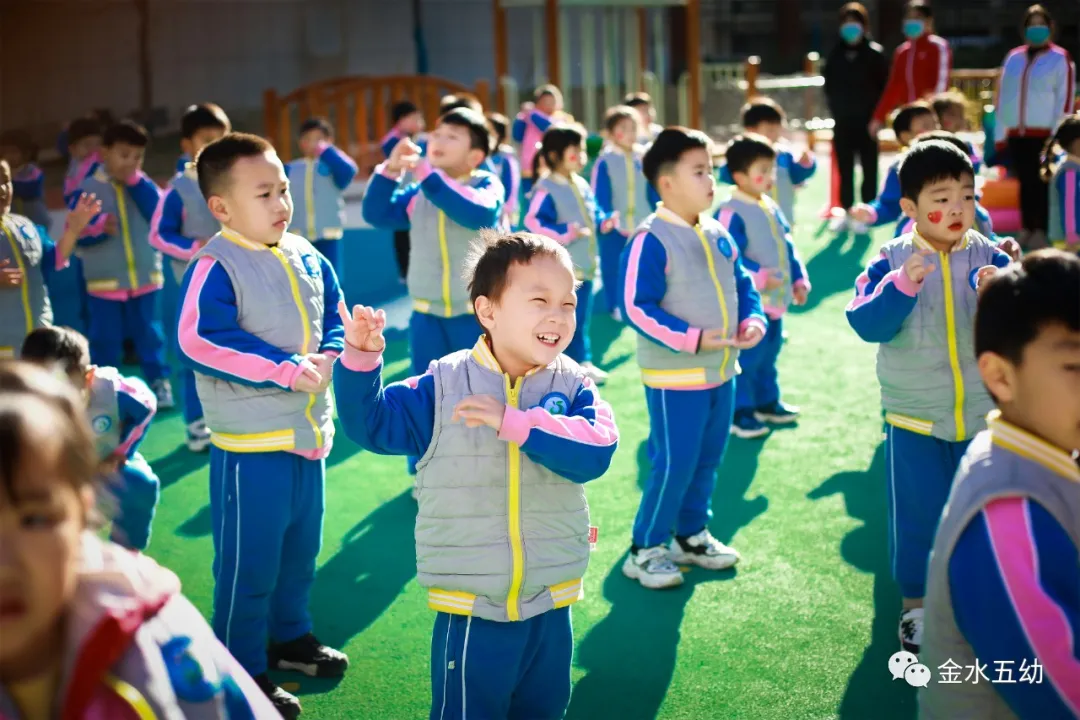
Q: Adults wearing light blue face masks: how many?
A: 3